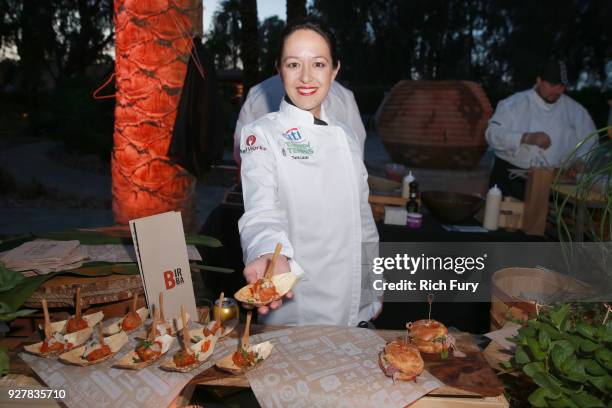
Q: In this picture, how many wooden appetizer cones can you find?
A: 10